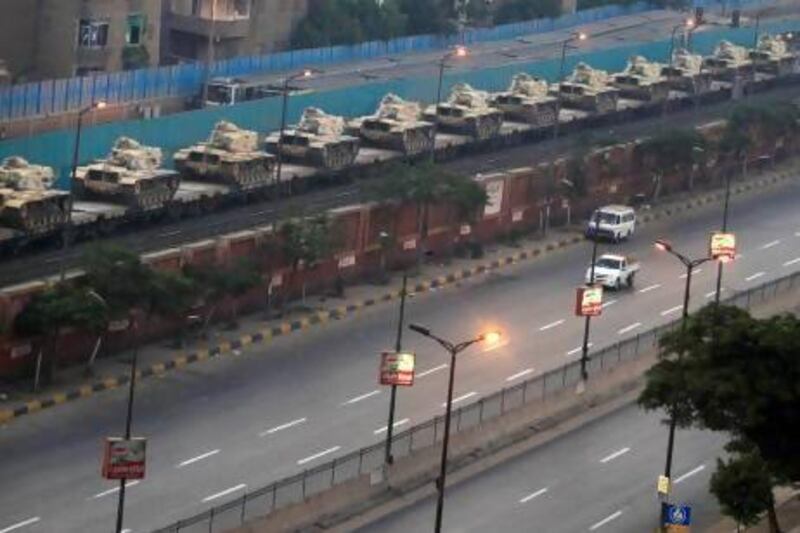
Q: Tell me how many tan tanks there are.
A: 12